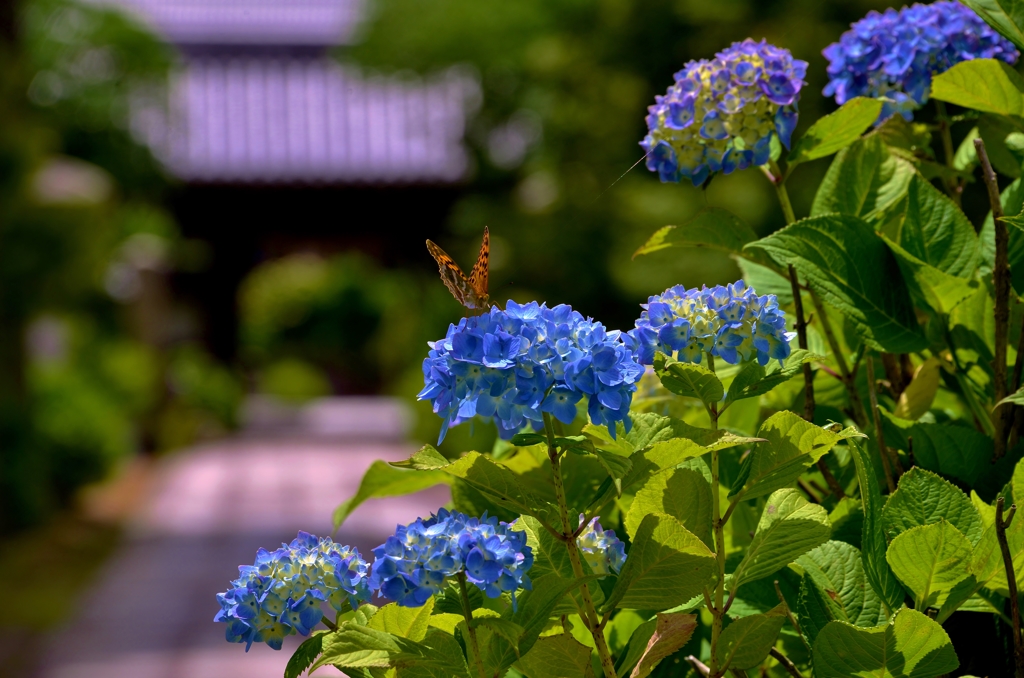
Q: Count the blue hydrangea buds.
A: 7